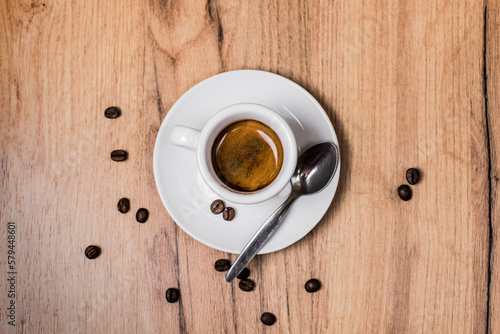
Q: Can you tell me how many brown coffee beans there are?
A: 15